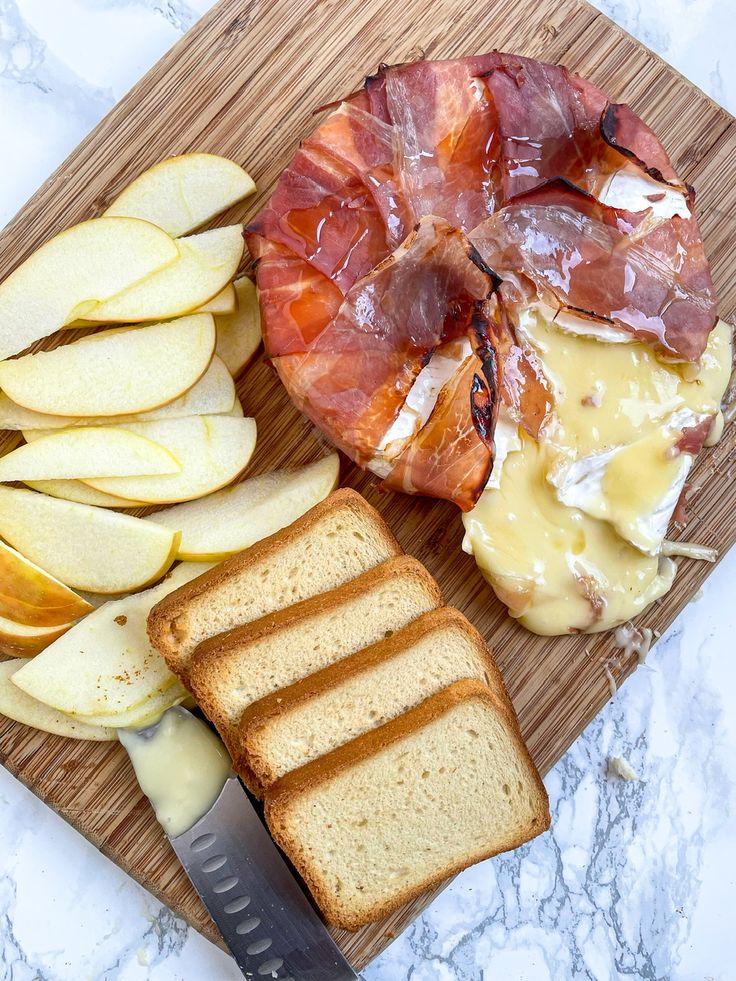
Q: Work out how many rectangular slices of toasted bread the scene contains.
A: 4